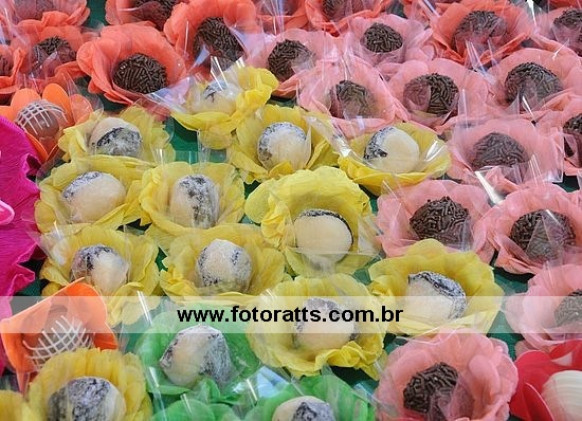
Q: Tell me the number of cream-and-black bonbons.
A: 14